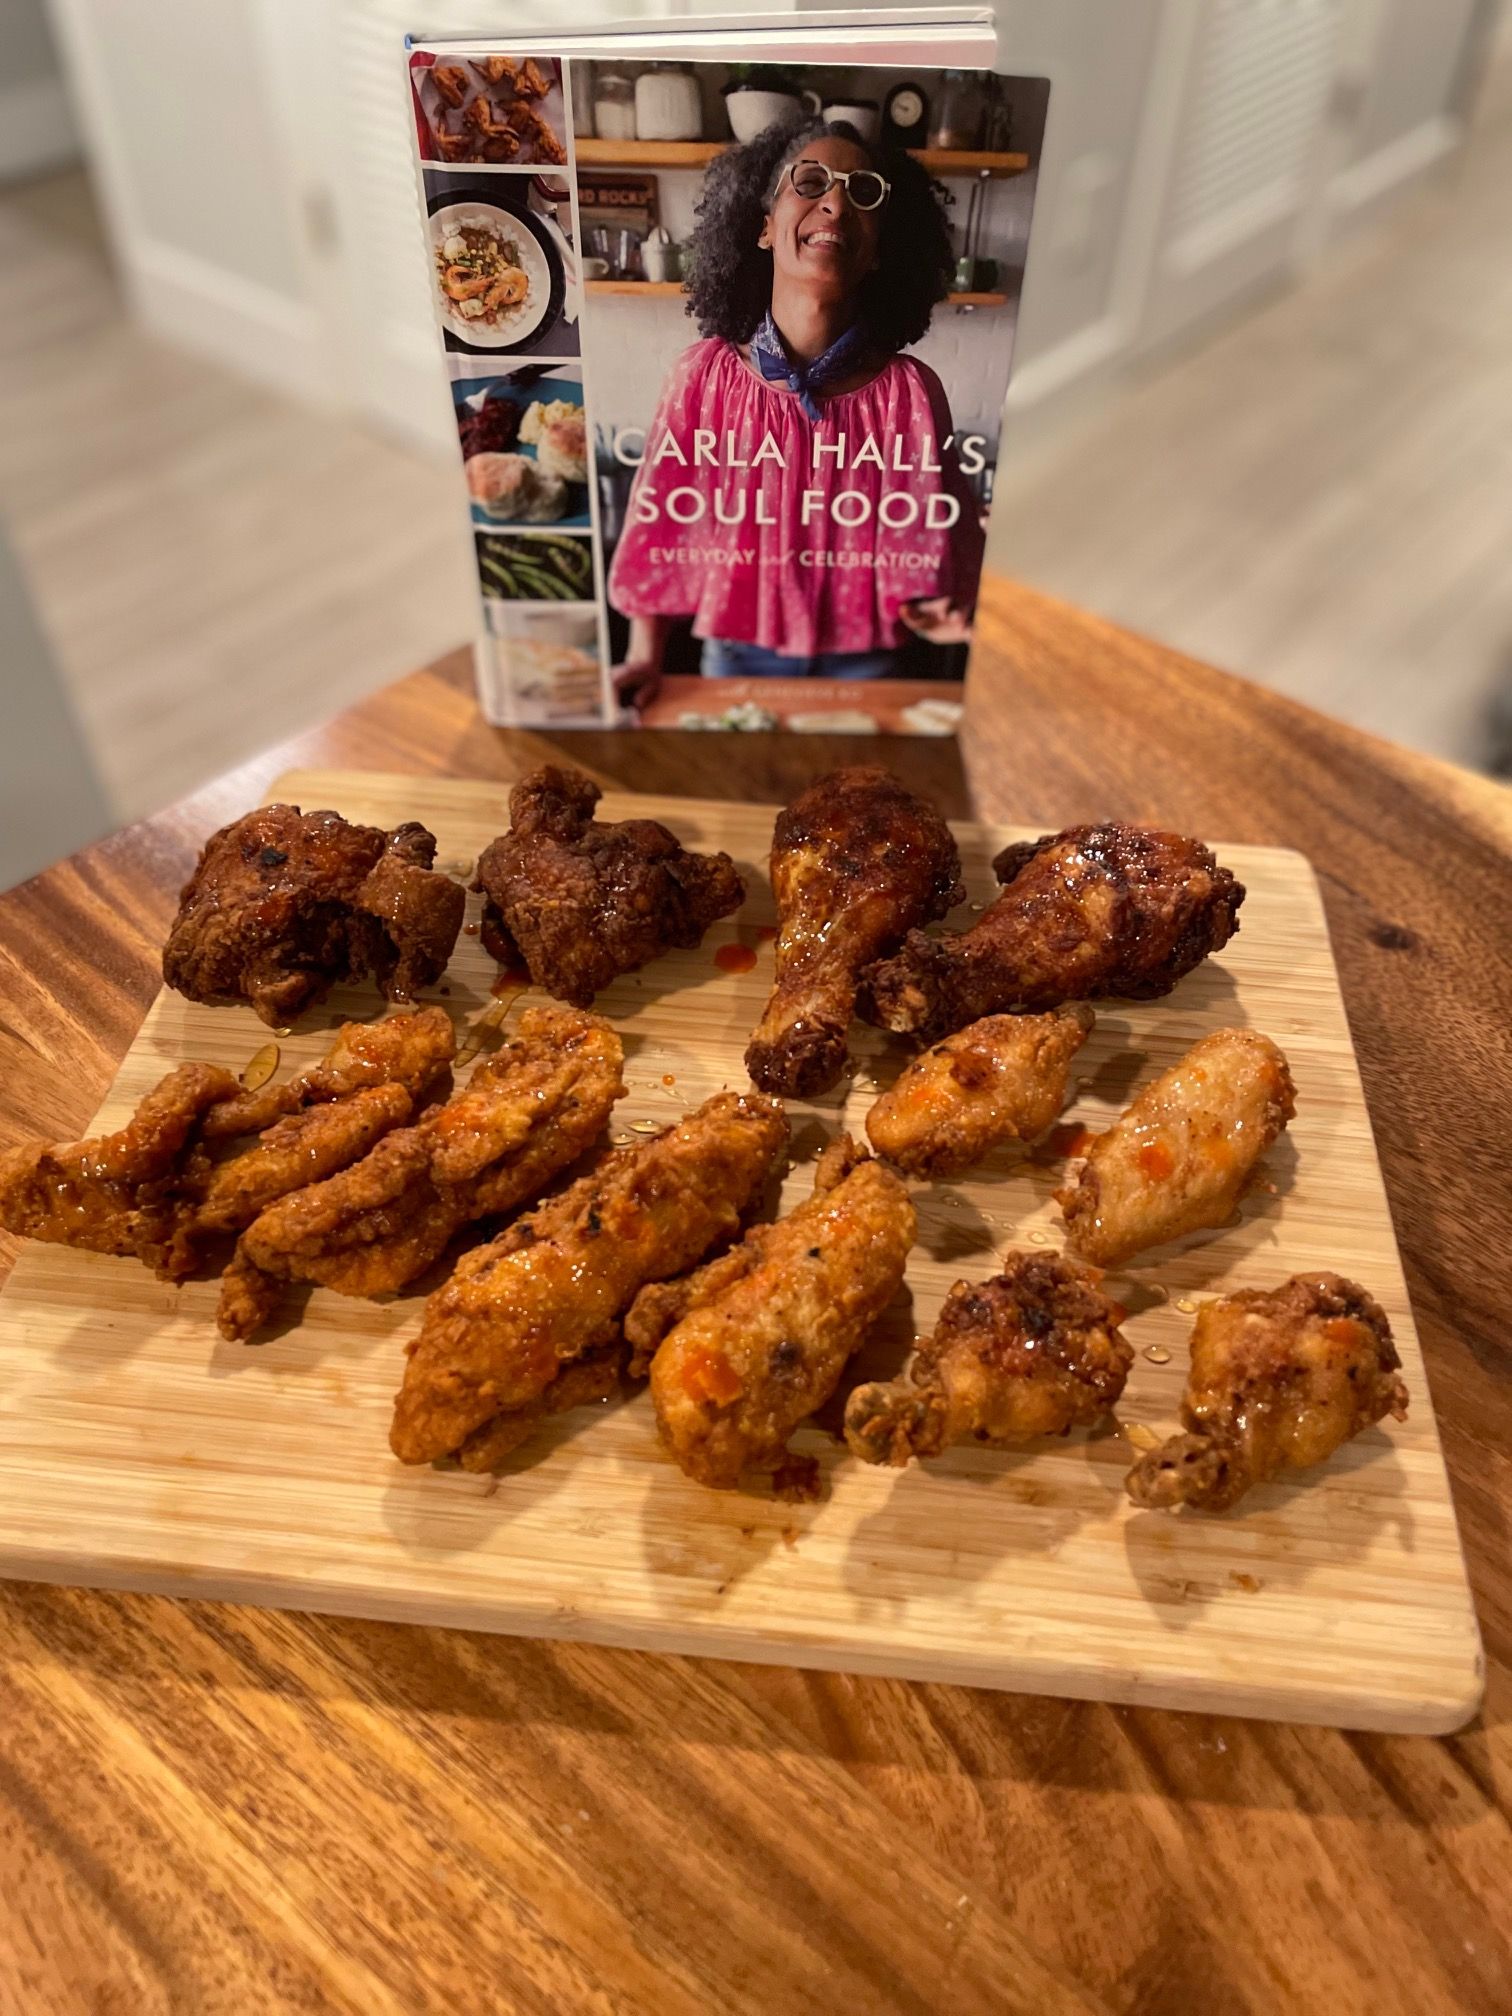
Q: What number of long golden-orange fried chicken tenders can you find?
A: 4